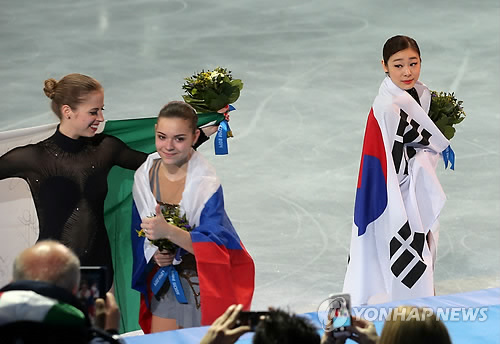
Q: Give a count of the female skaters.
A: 3